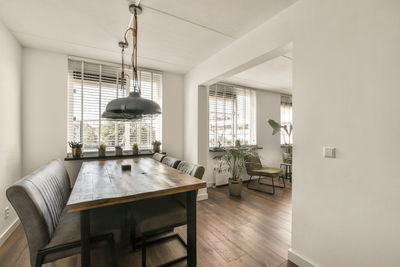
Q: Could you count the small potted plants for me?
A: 5